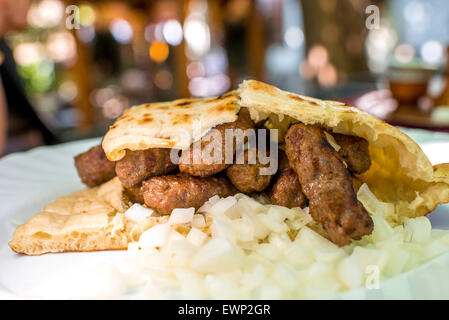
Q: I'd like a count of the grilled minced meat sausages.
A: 8